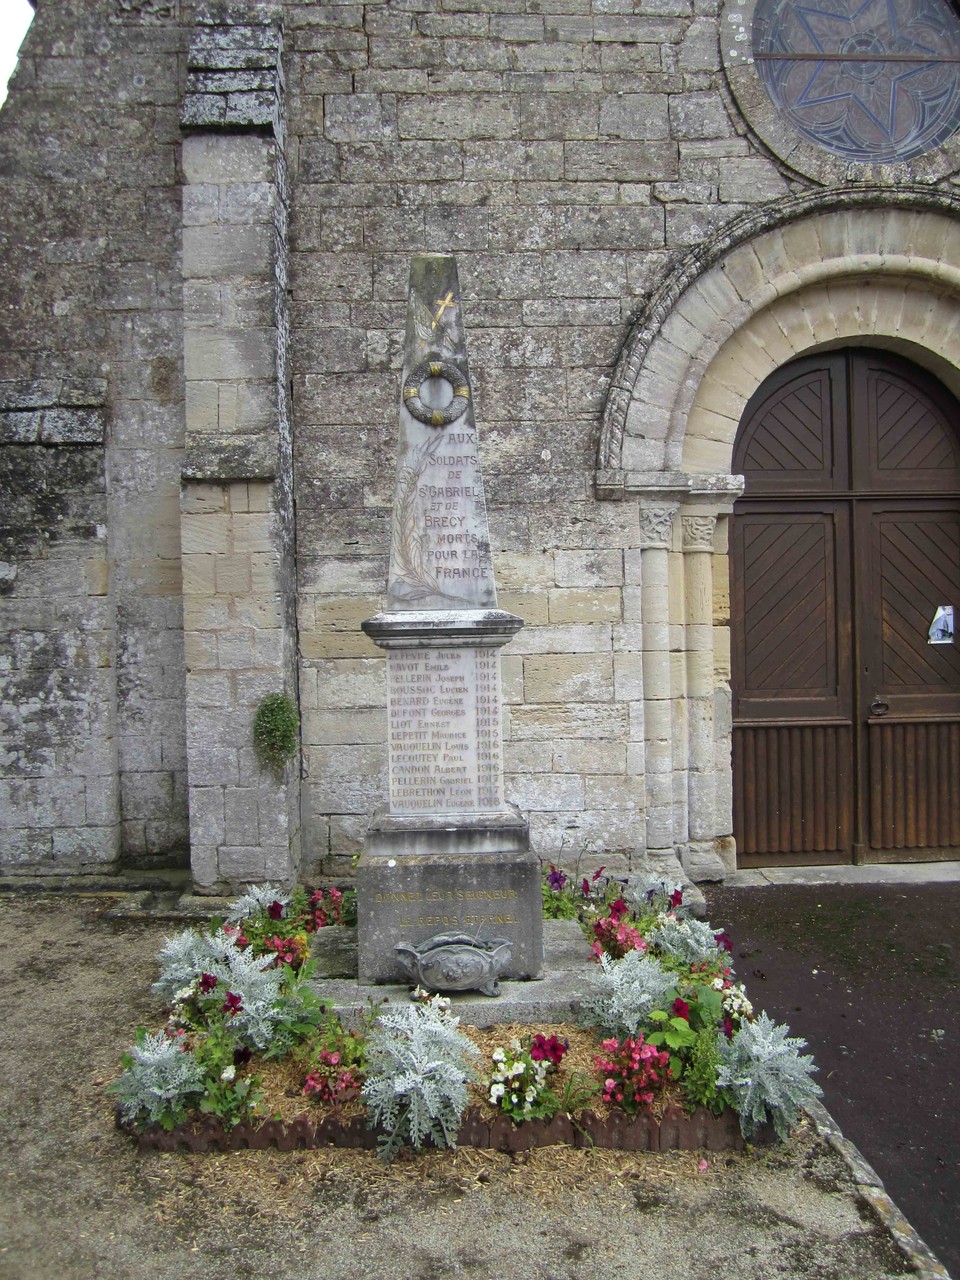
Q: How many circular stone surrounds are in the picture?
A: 1